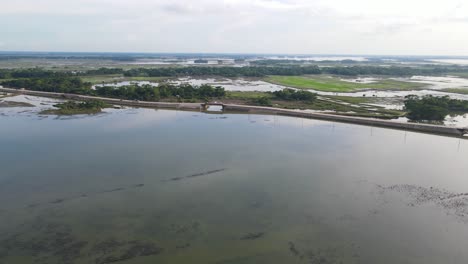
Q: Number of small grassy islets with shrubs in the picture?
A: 1